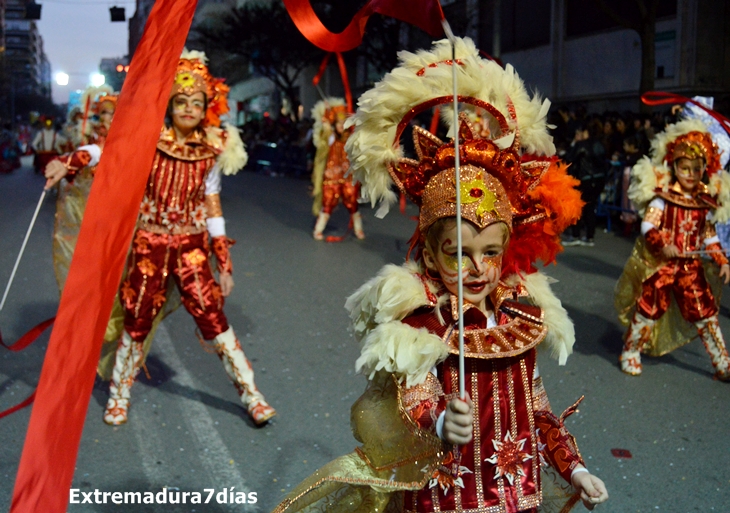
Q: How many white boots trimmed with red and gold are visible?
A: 6